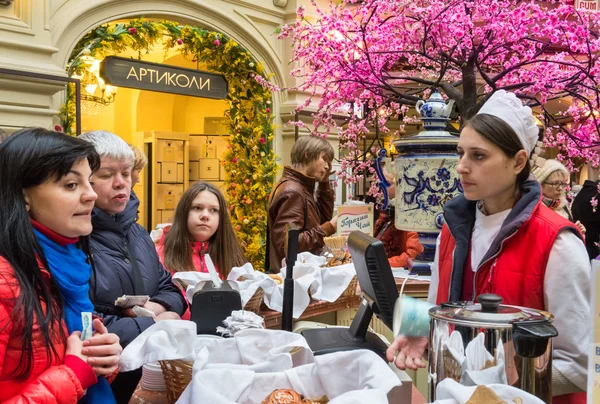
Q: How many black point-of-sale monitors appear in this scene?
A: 1